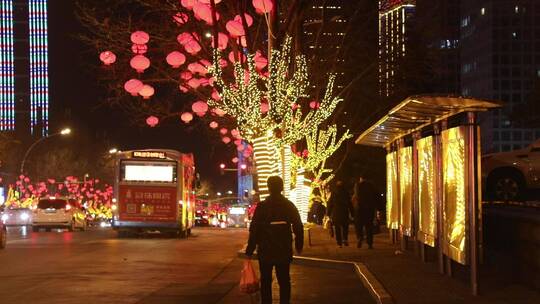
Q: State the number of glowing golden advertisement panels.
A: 4